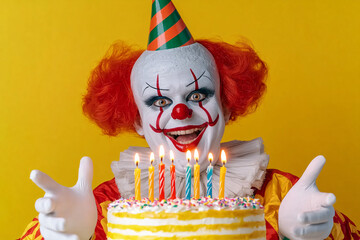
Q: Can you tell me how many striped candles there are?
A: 8